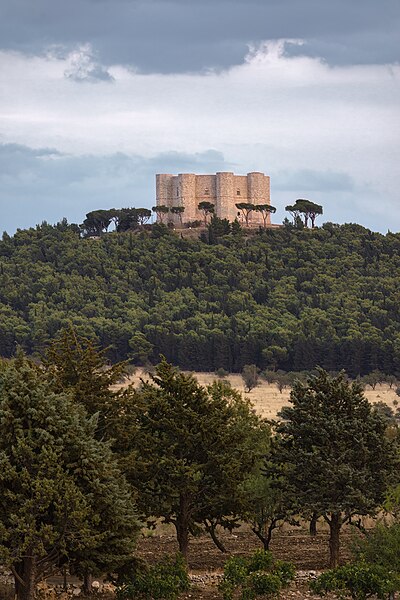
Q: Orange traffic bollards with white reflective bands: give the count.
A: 0